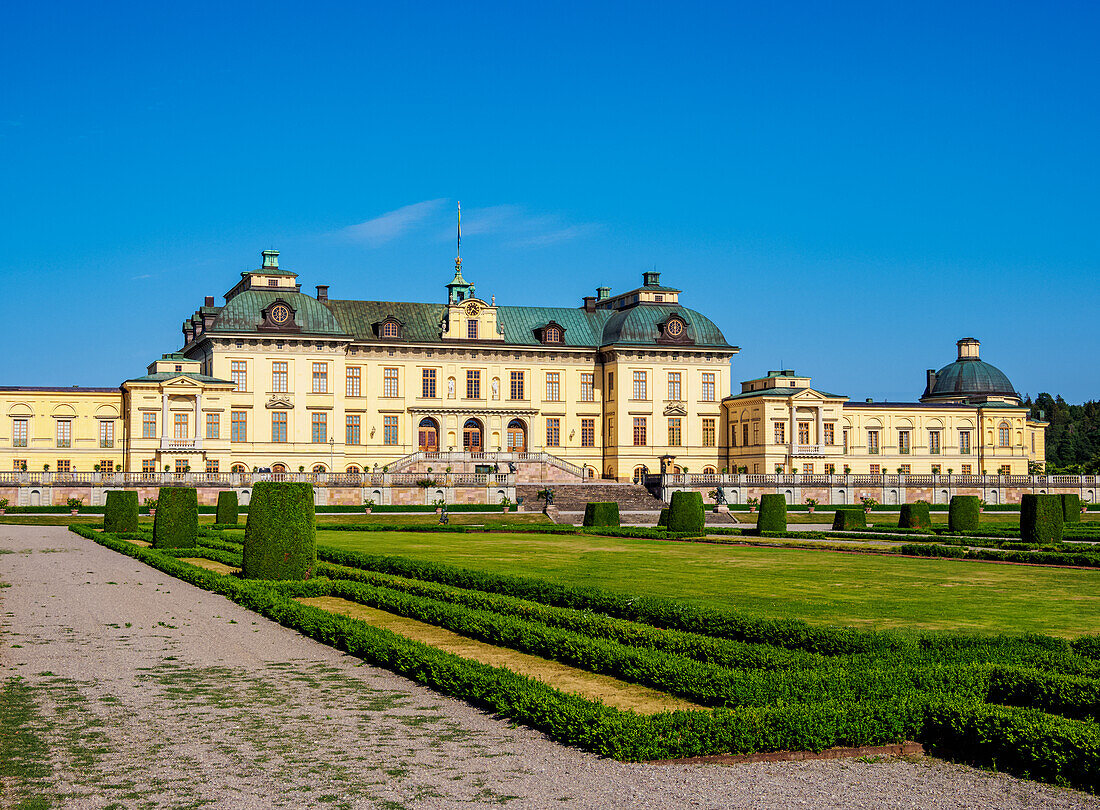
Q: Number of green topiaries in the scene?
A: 13